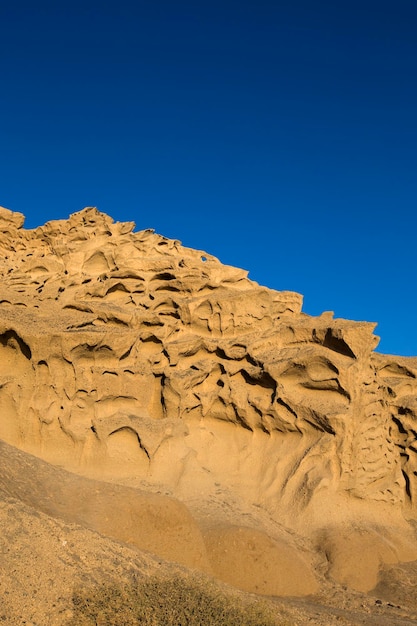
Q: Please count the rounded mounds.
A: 3